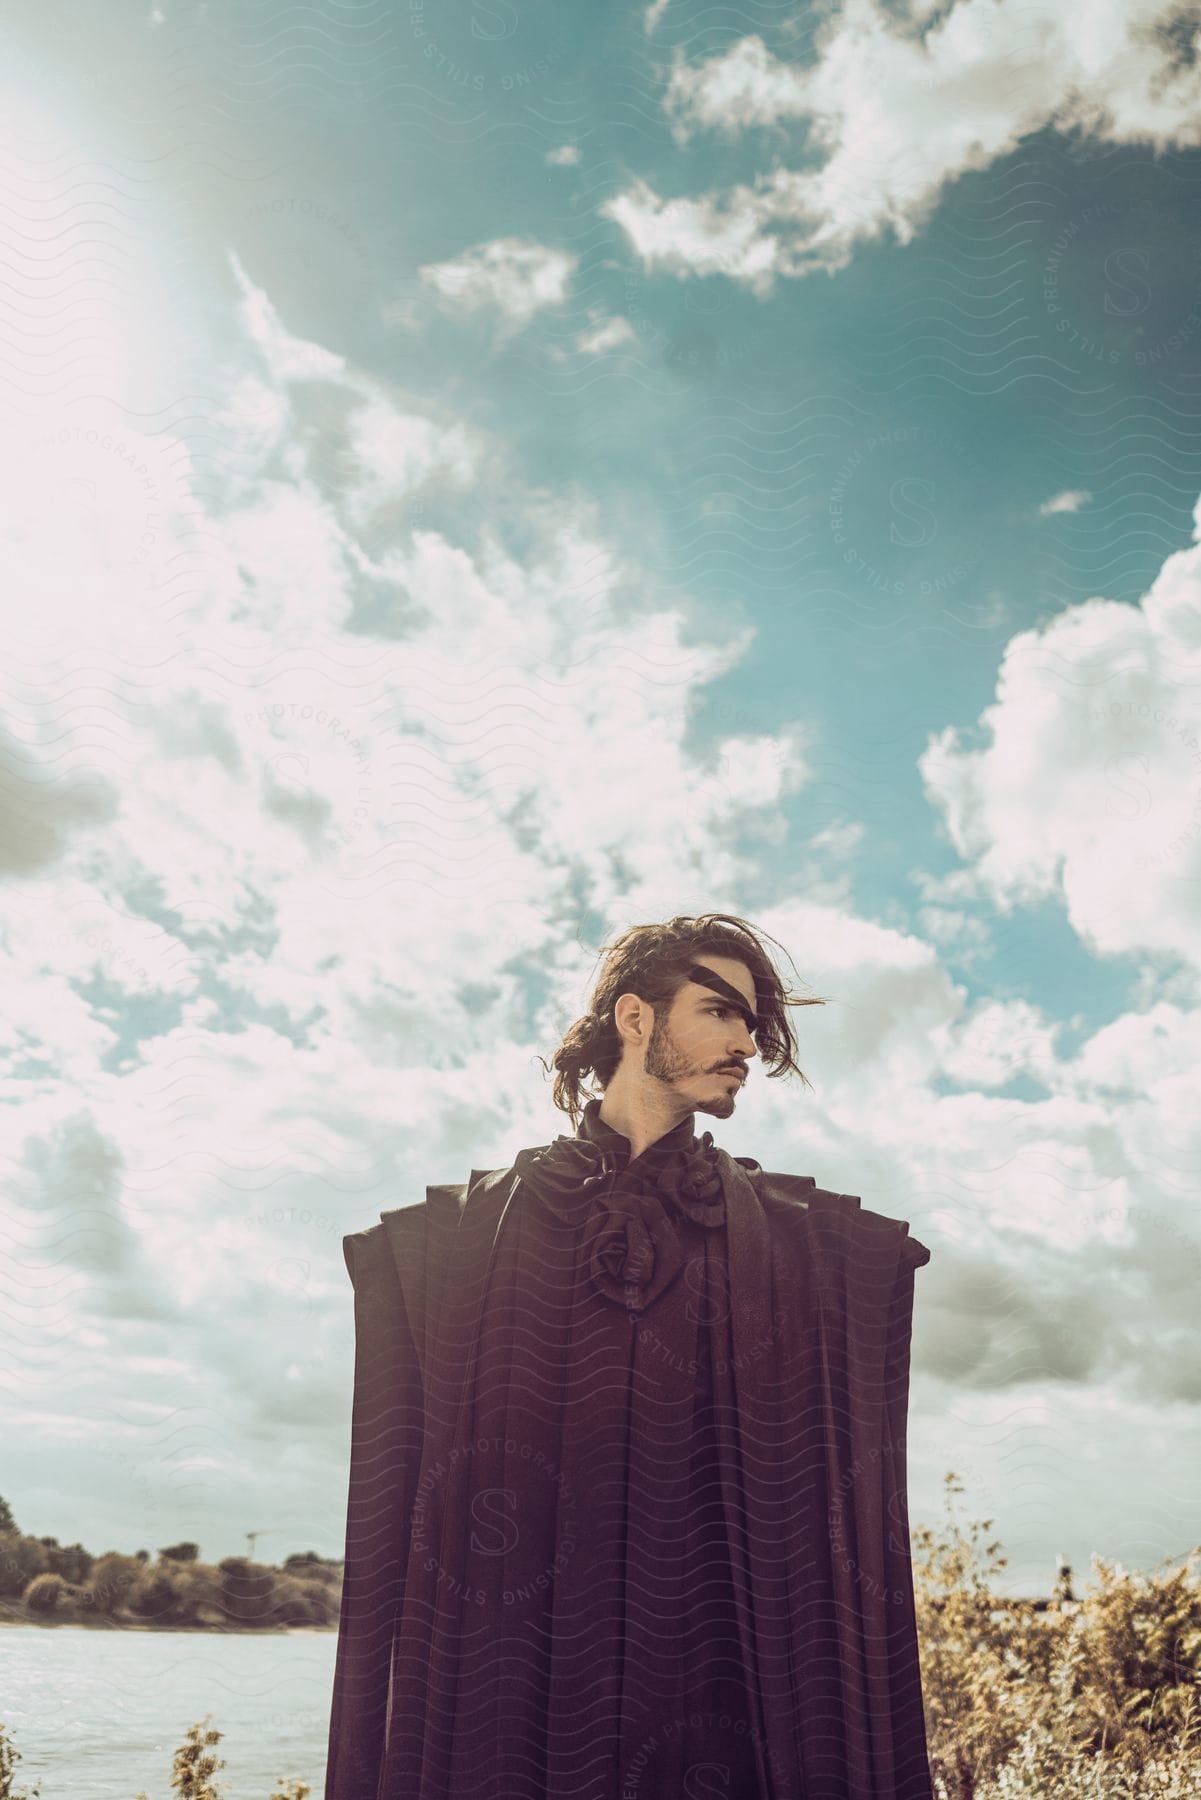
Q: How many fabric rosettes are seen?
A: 3